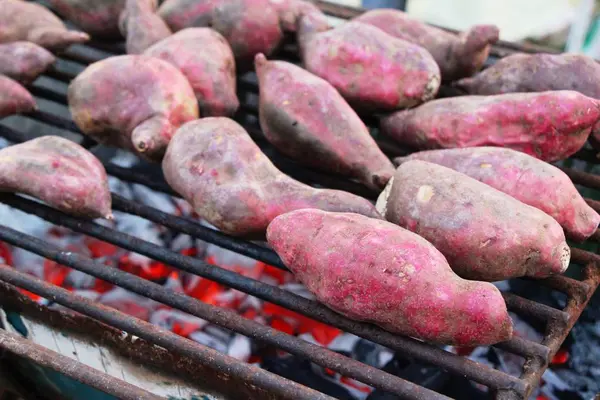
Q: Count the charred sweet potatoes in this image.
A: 0